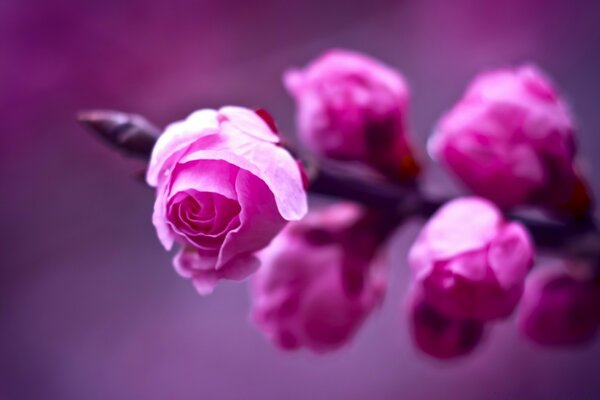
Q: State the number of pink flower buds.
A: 7